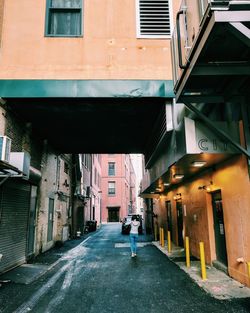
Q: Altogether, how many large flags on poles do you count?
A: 0